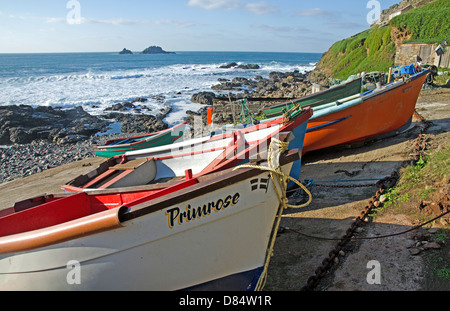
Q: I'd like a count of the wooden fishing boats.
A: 5